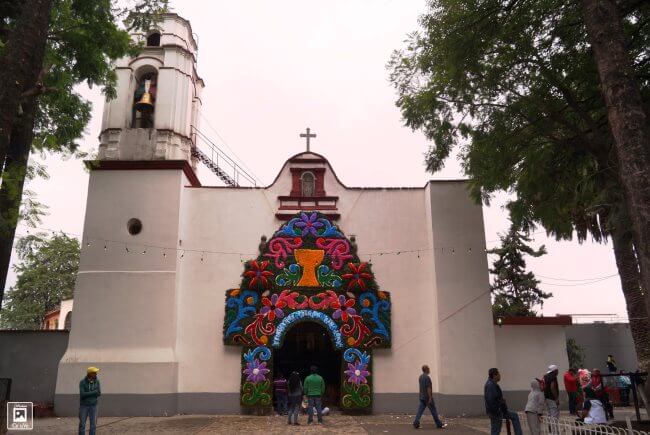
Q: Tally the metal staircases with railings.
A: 1